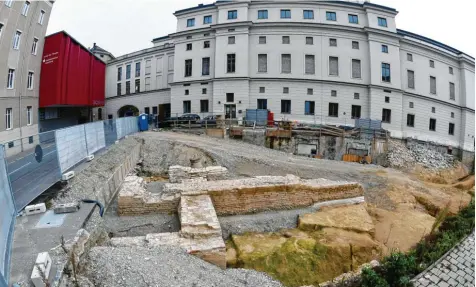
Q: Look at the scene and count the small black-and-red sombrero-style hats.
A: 0